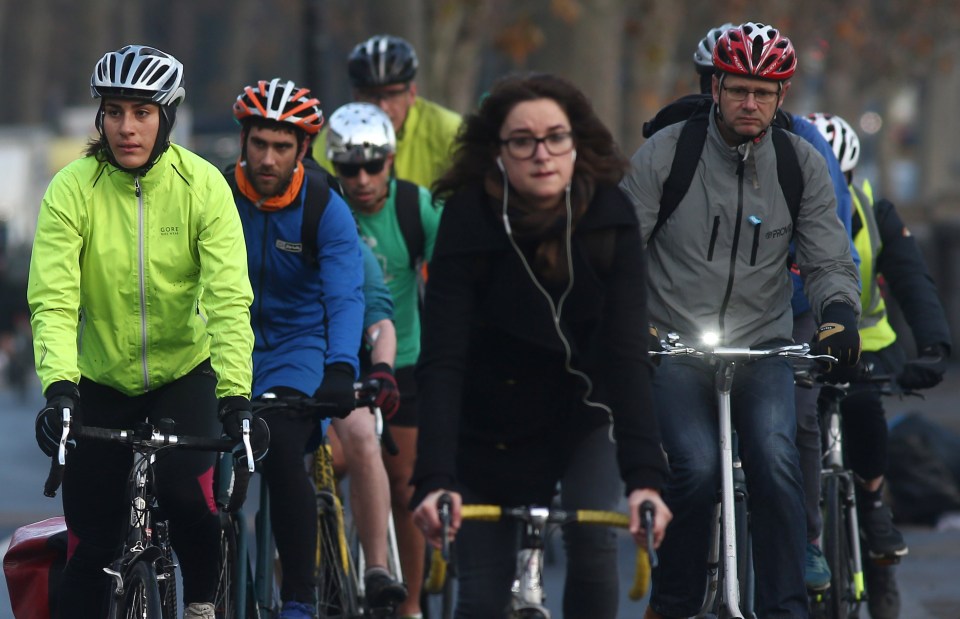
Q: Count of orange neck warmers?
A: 1